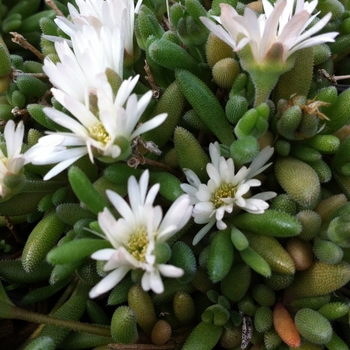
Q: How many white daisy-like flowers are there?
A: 7